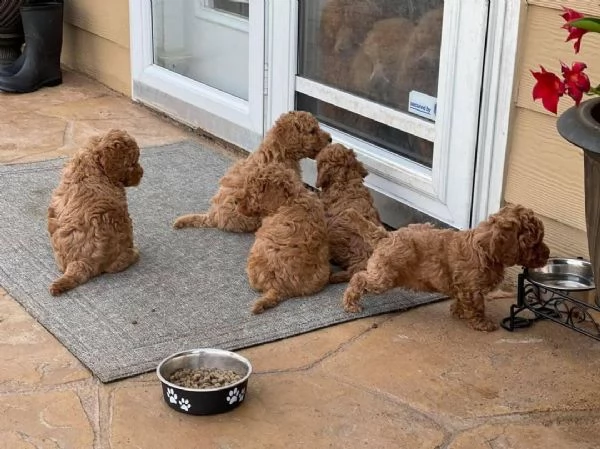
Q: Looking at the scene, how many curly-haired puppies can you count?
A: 5